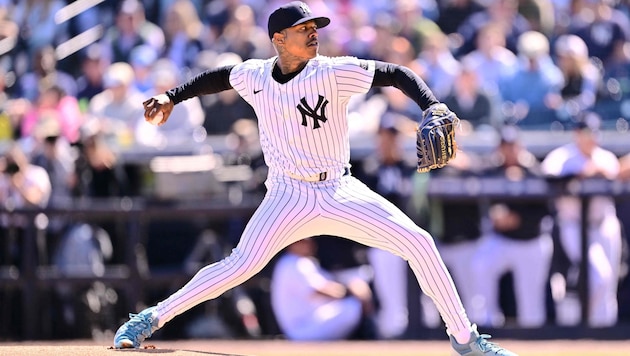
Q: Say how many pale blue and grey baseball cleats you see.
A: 2